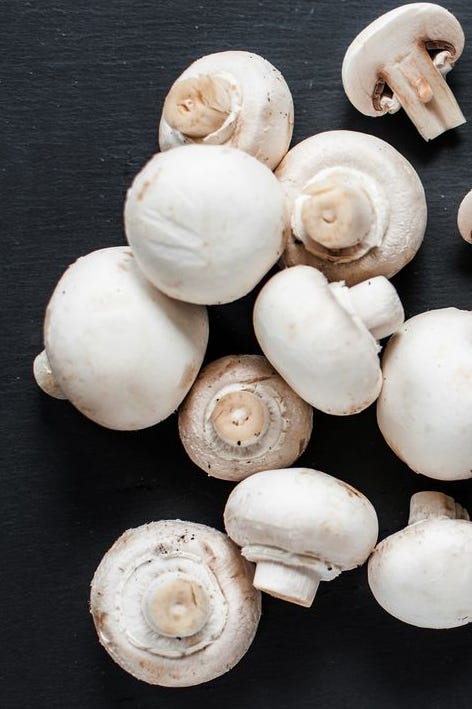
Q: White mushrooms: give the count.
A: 12